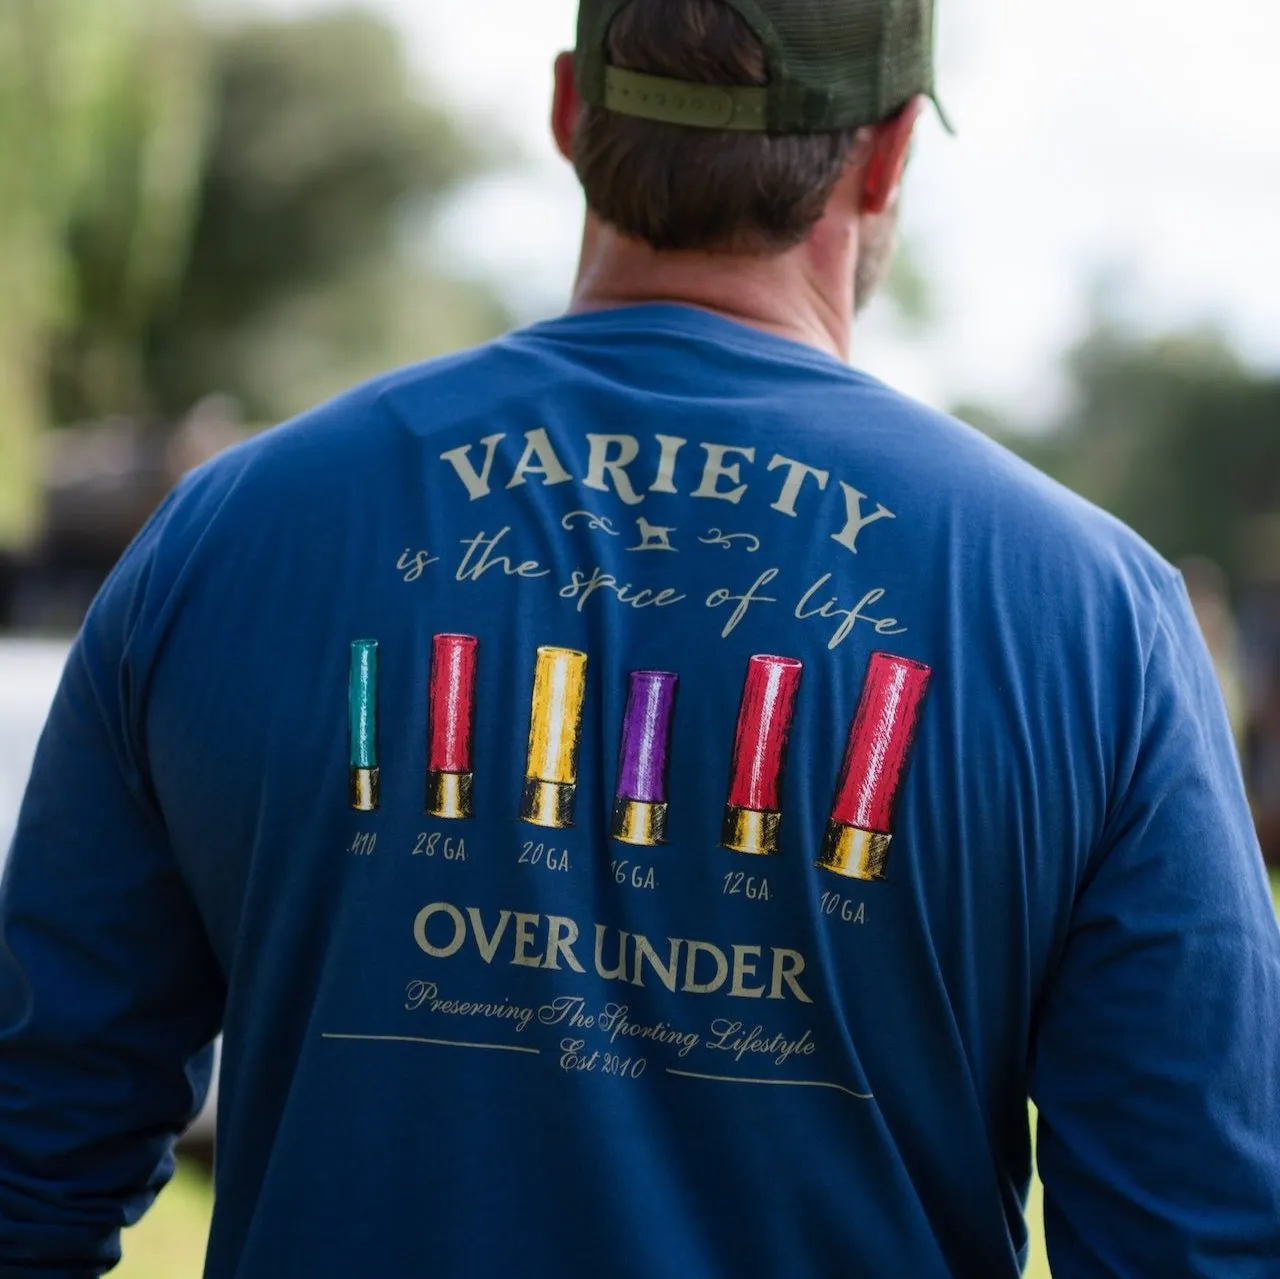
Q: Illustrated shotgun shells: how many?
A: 6